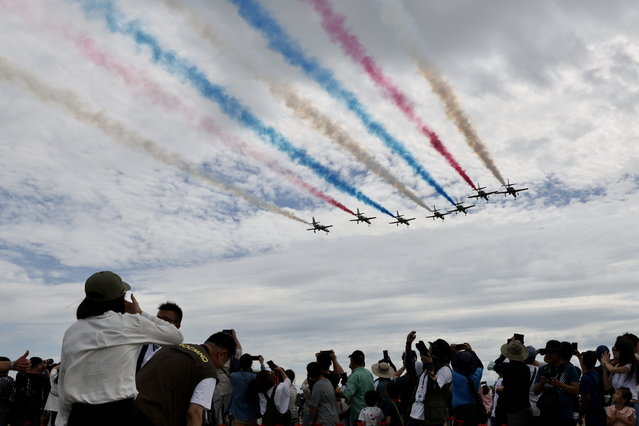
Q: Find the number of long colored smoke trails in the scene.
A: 7